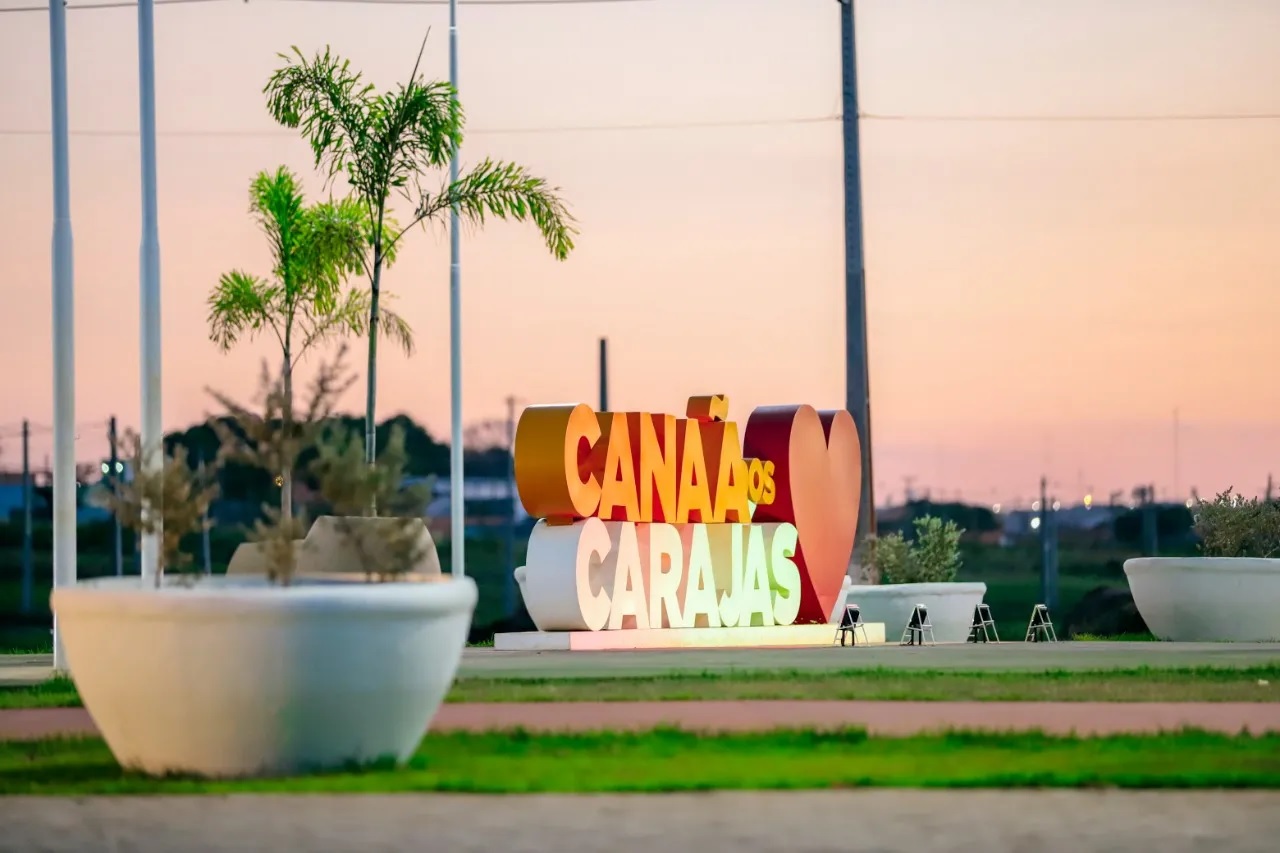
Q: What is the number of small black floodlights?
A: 4